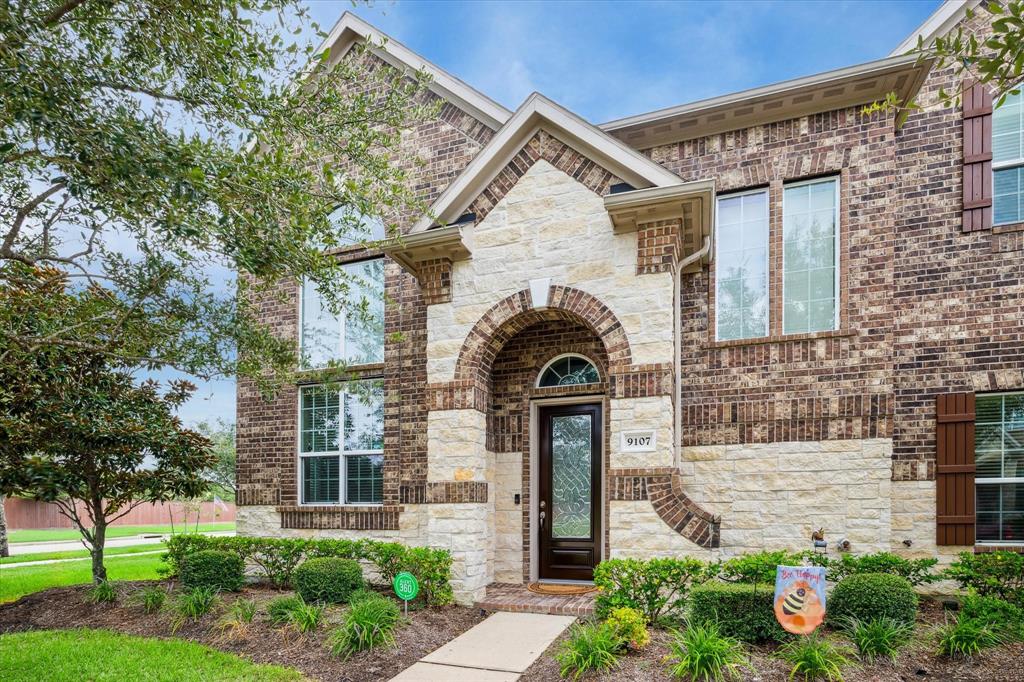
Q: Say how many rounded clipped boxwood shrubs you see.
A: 4